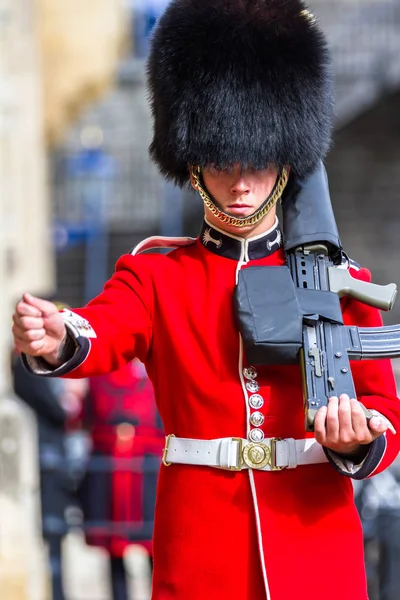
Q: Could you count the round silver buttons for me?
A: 5